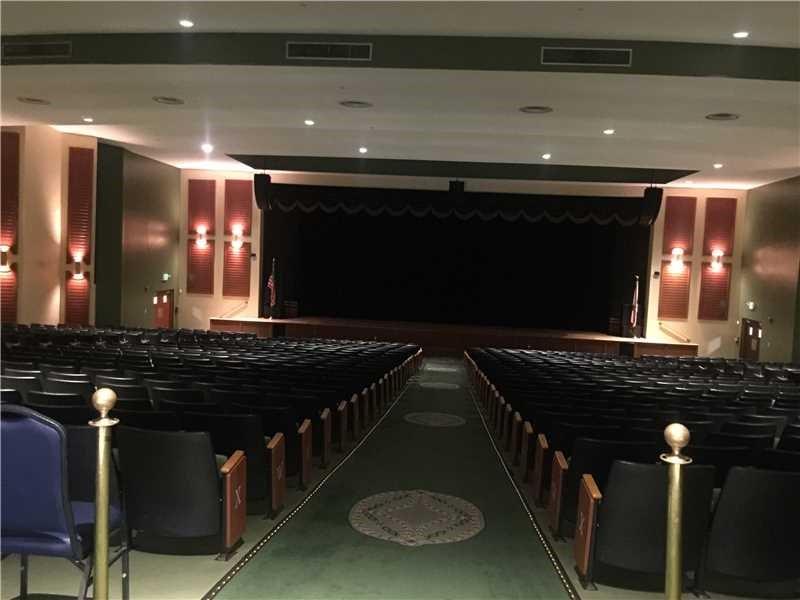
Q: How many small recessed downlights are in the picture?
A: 9